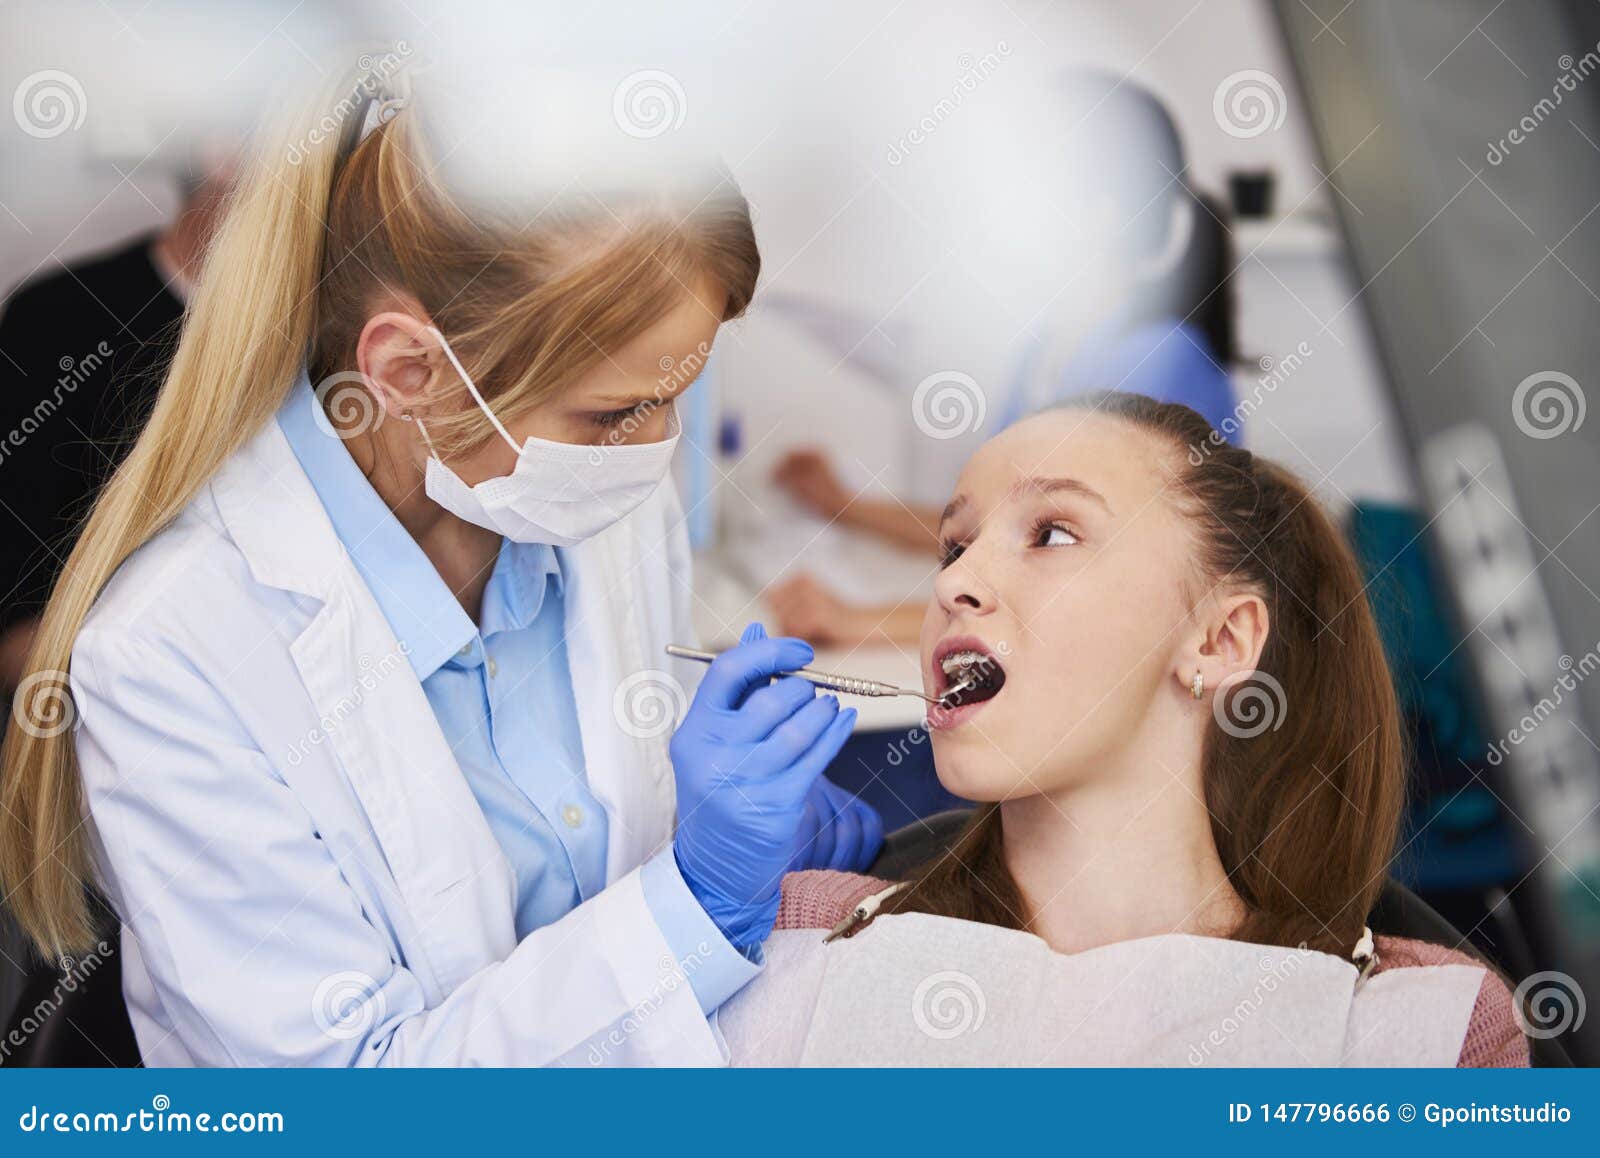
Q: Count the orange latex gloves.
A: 0